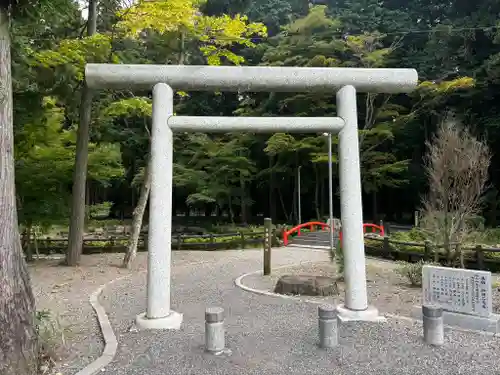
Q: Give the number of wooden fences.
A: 2